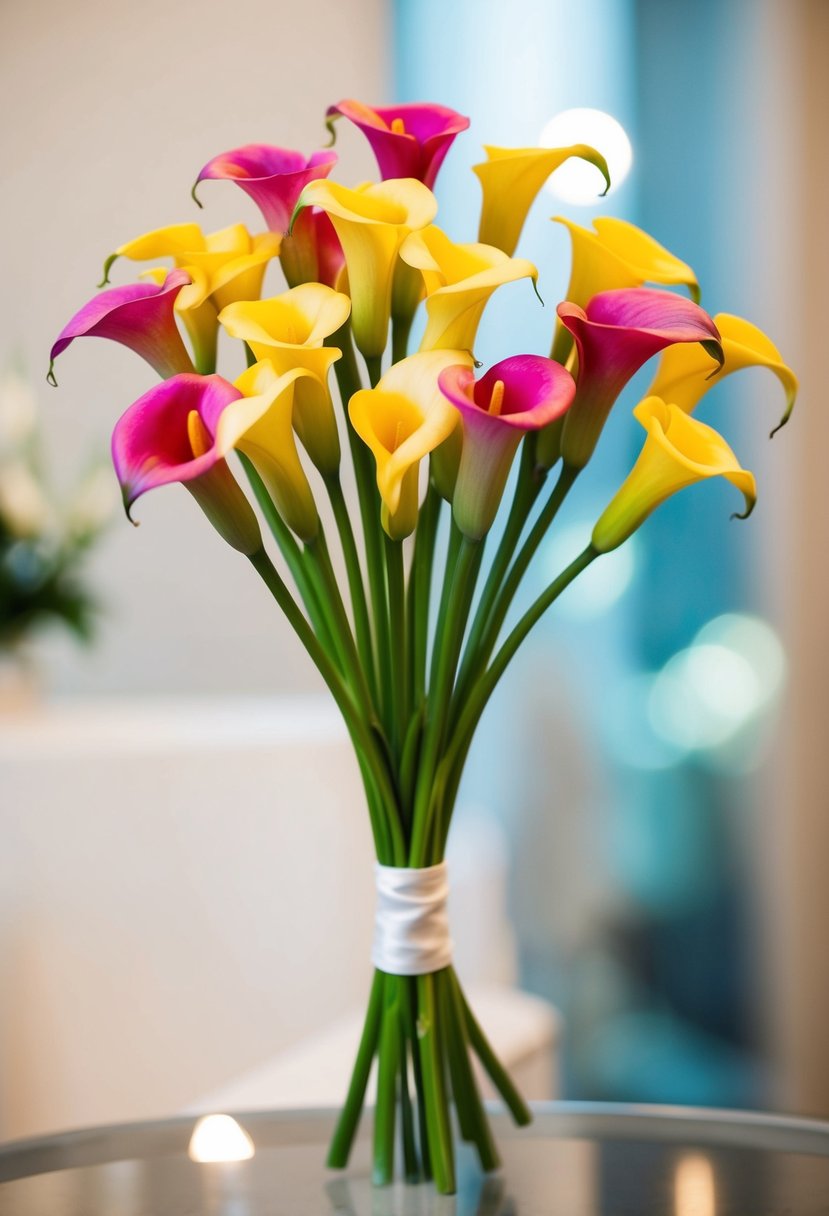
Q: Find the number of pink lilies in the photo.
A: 6